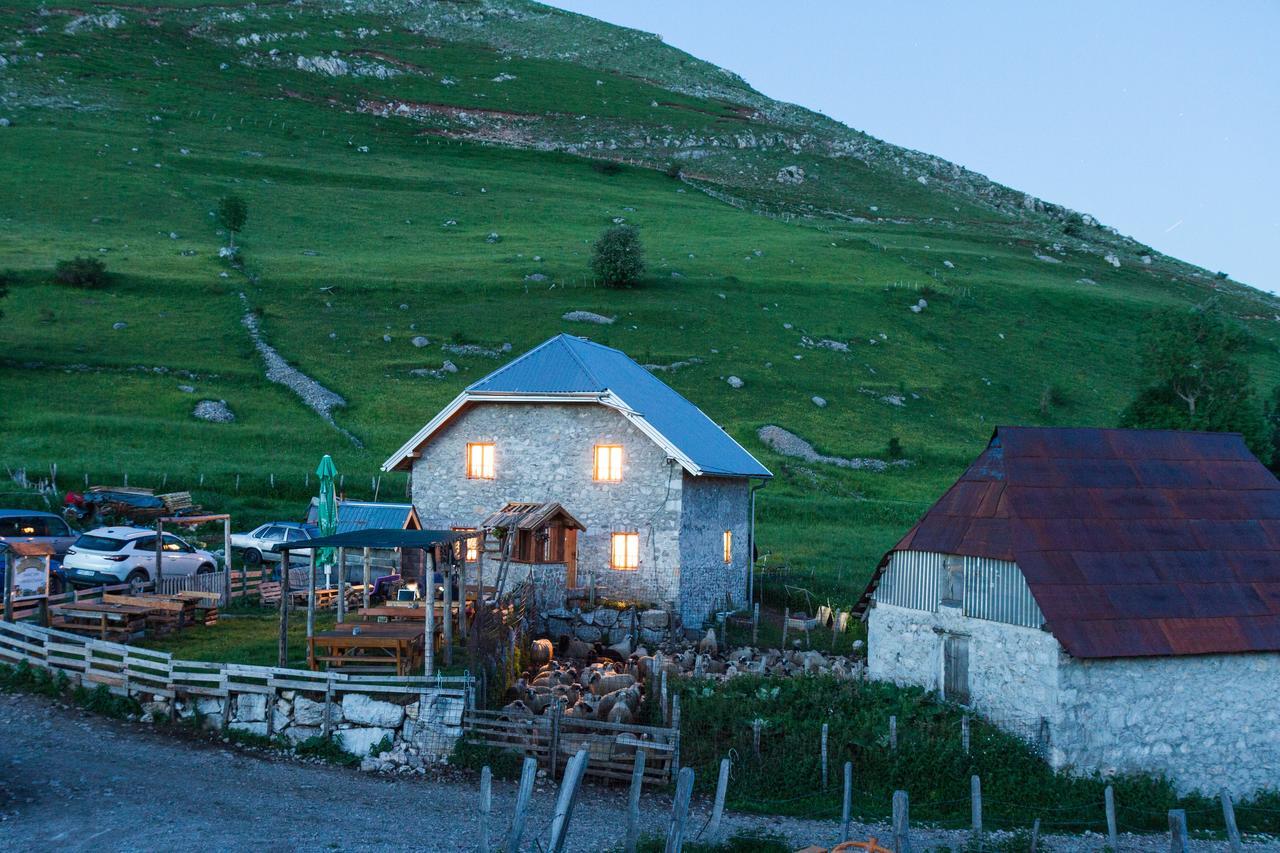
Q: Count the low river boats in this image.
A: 0